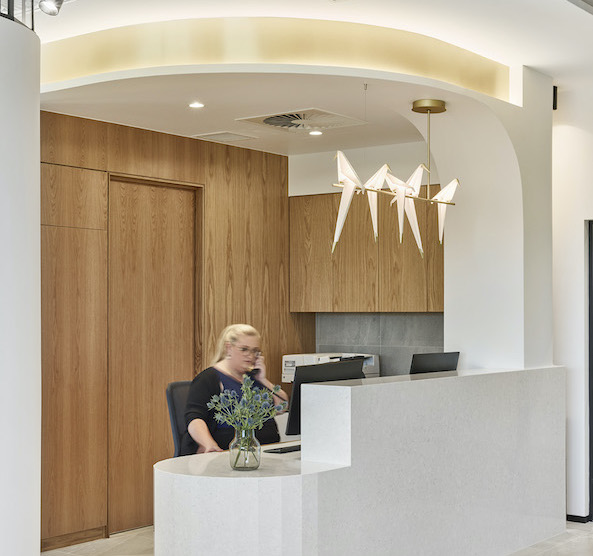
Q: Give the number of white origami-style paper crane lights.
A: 5